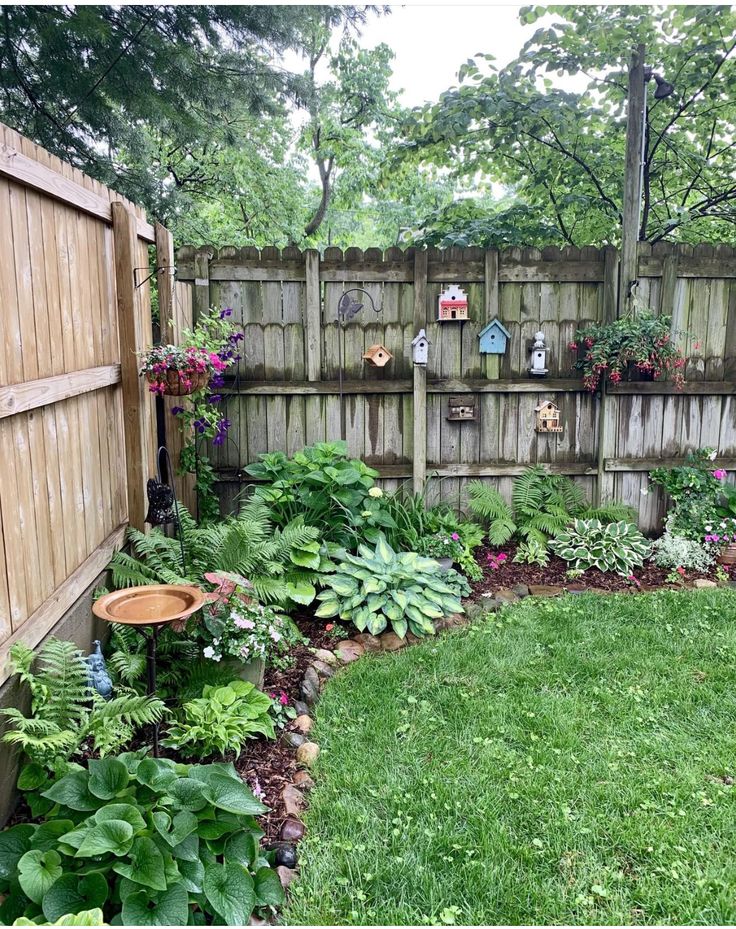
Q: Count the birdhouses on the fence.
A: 7